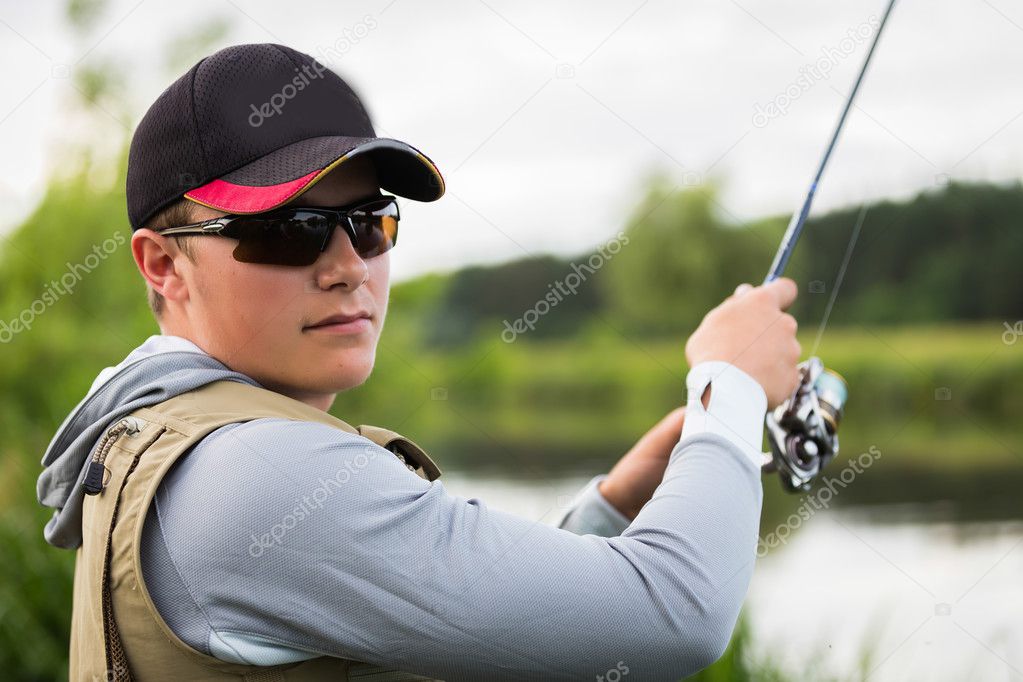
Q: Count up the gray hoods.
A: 1